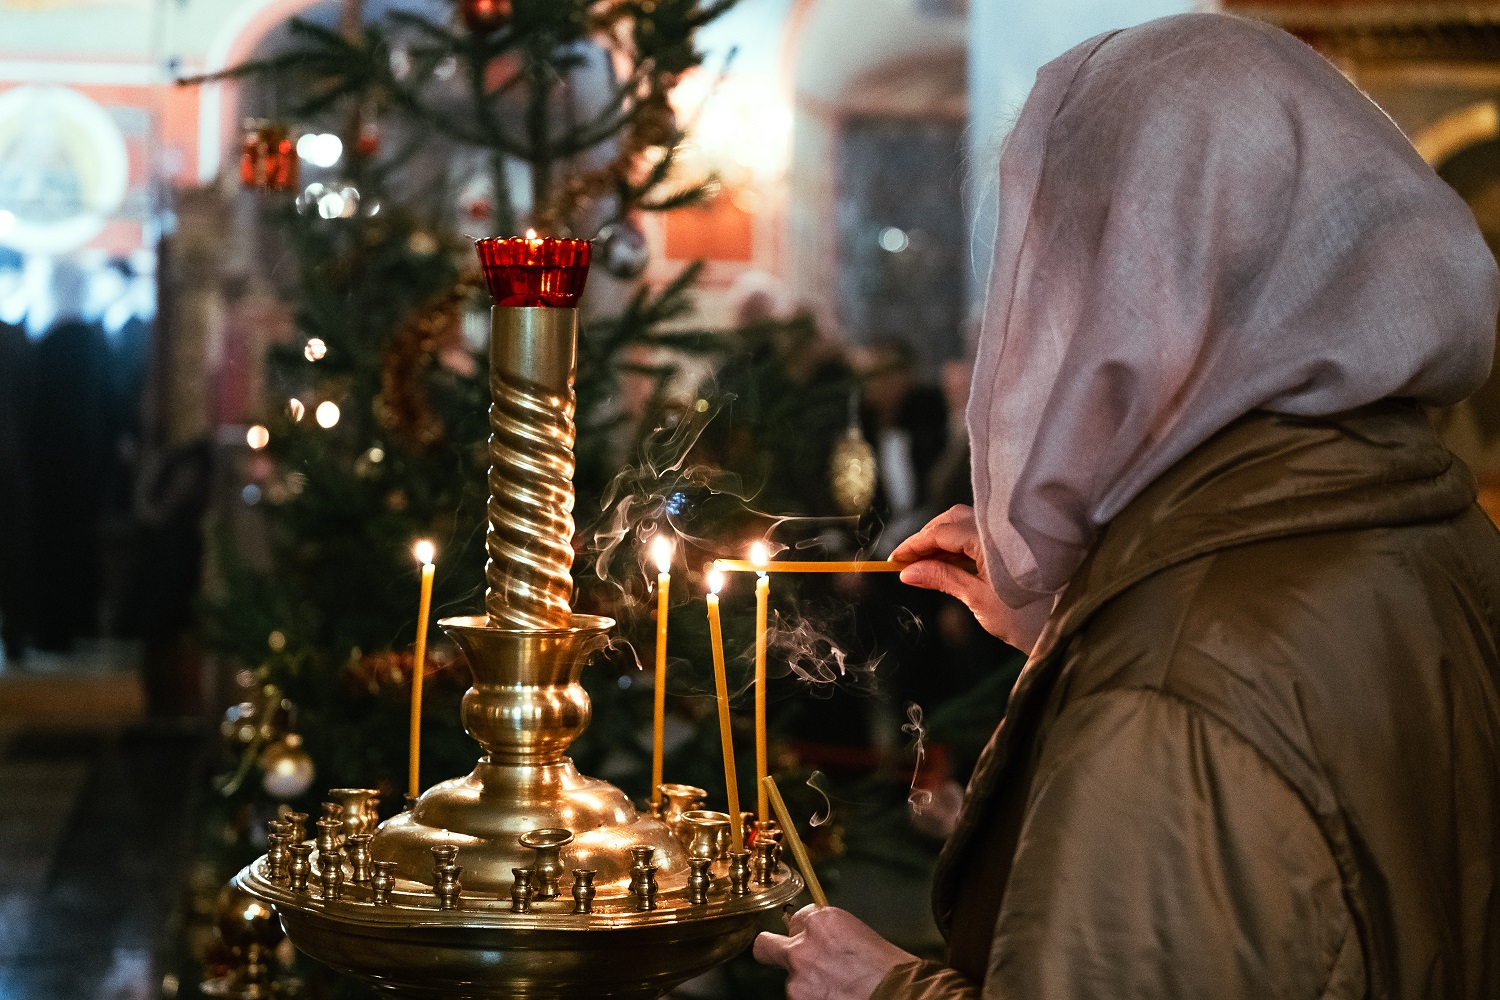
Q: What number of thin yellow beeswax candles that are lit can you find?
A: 4